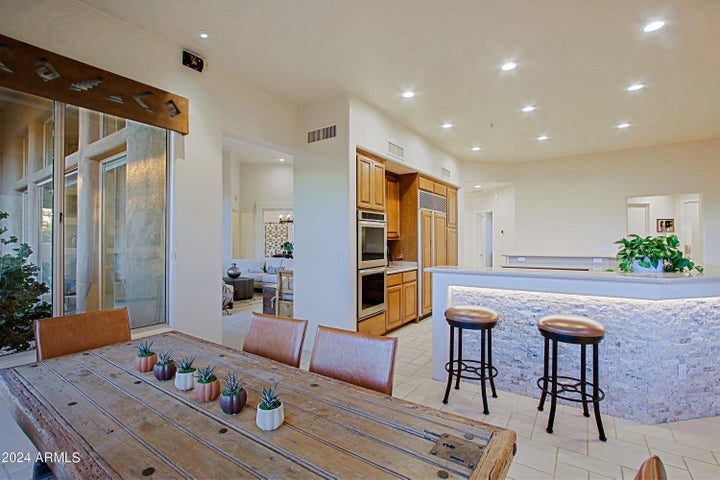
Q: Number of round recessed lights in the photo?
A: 12